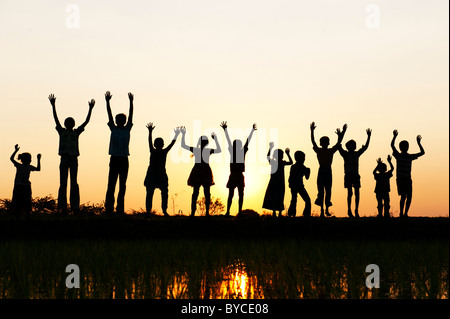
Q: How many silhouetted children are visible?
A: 12